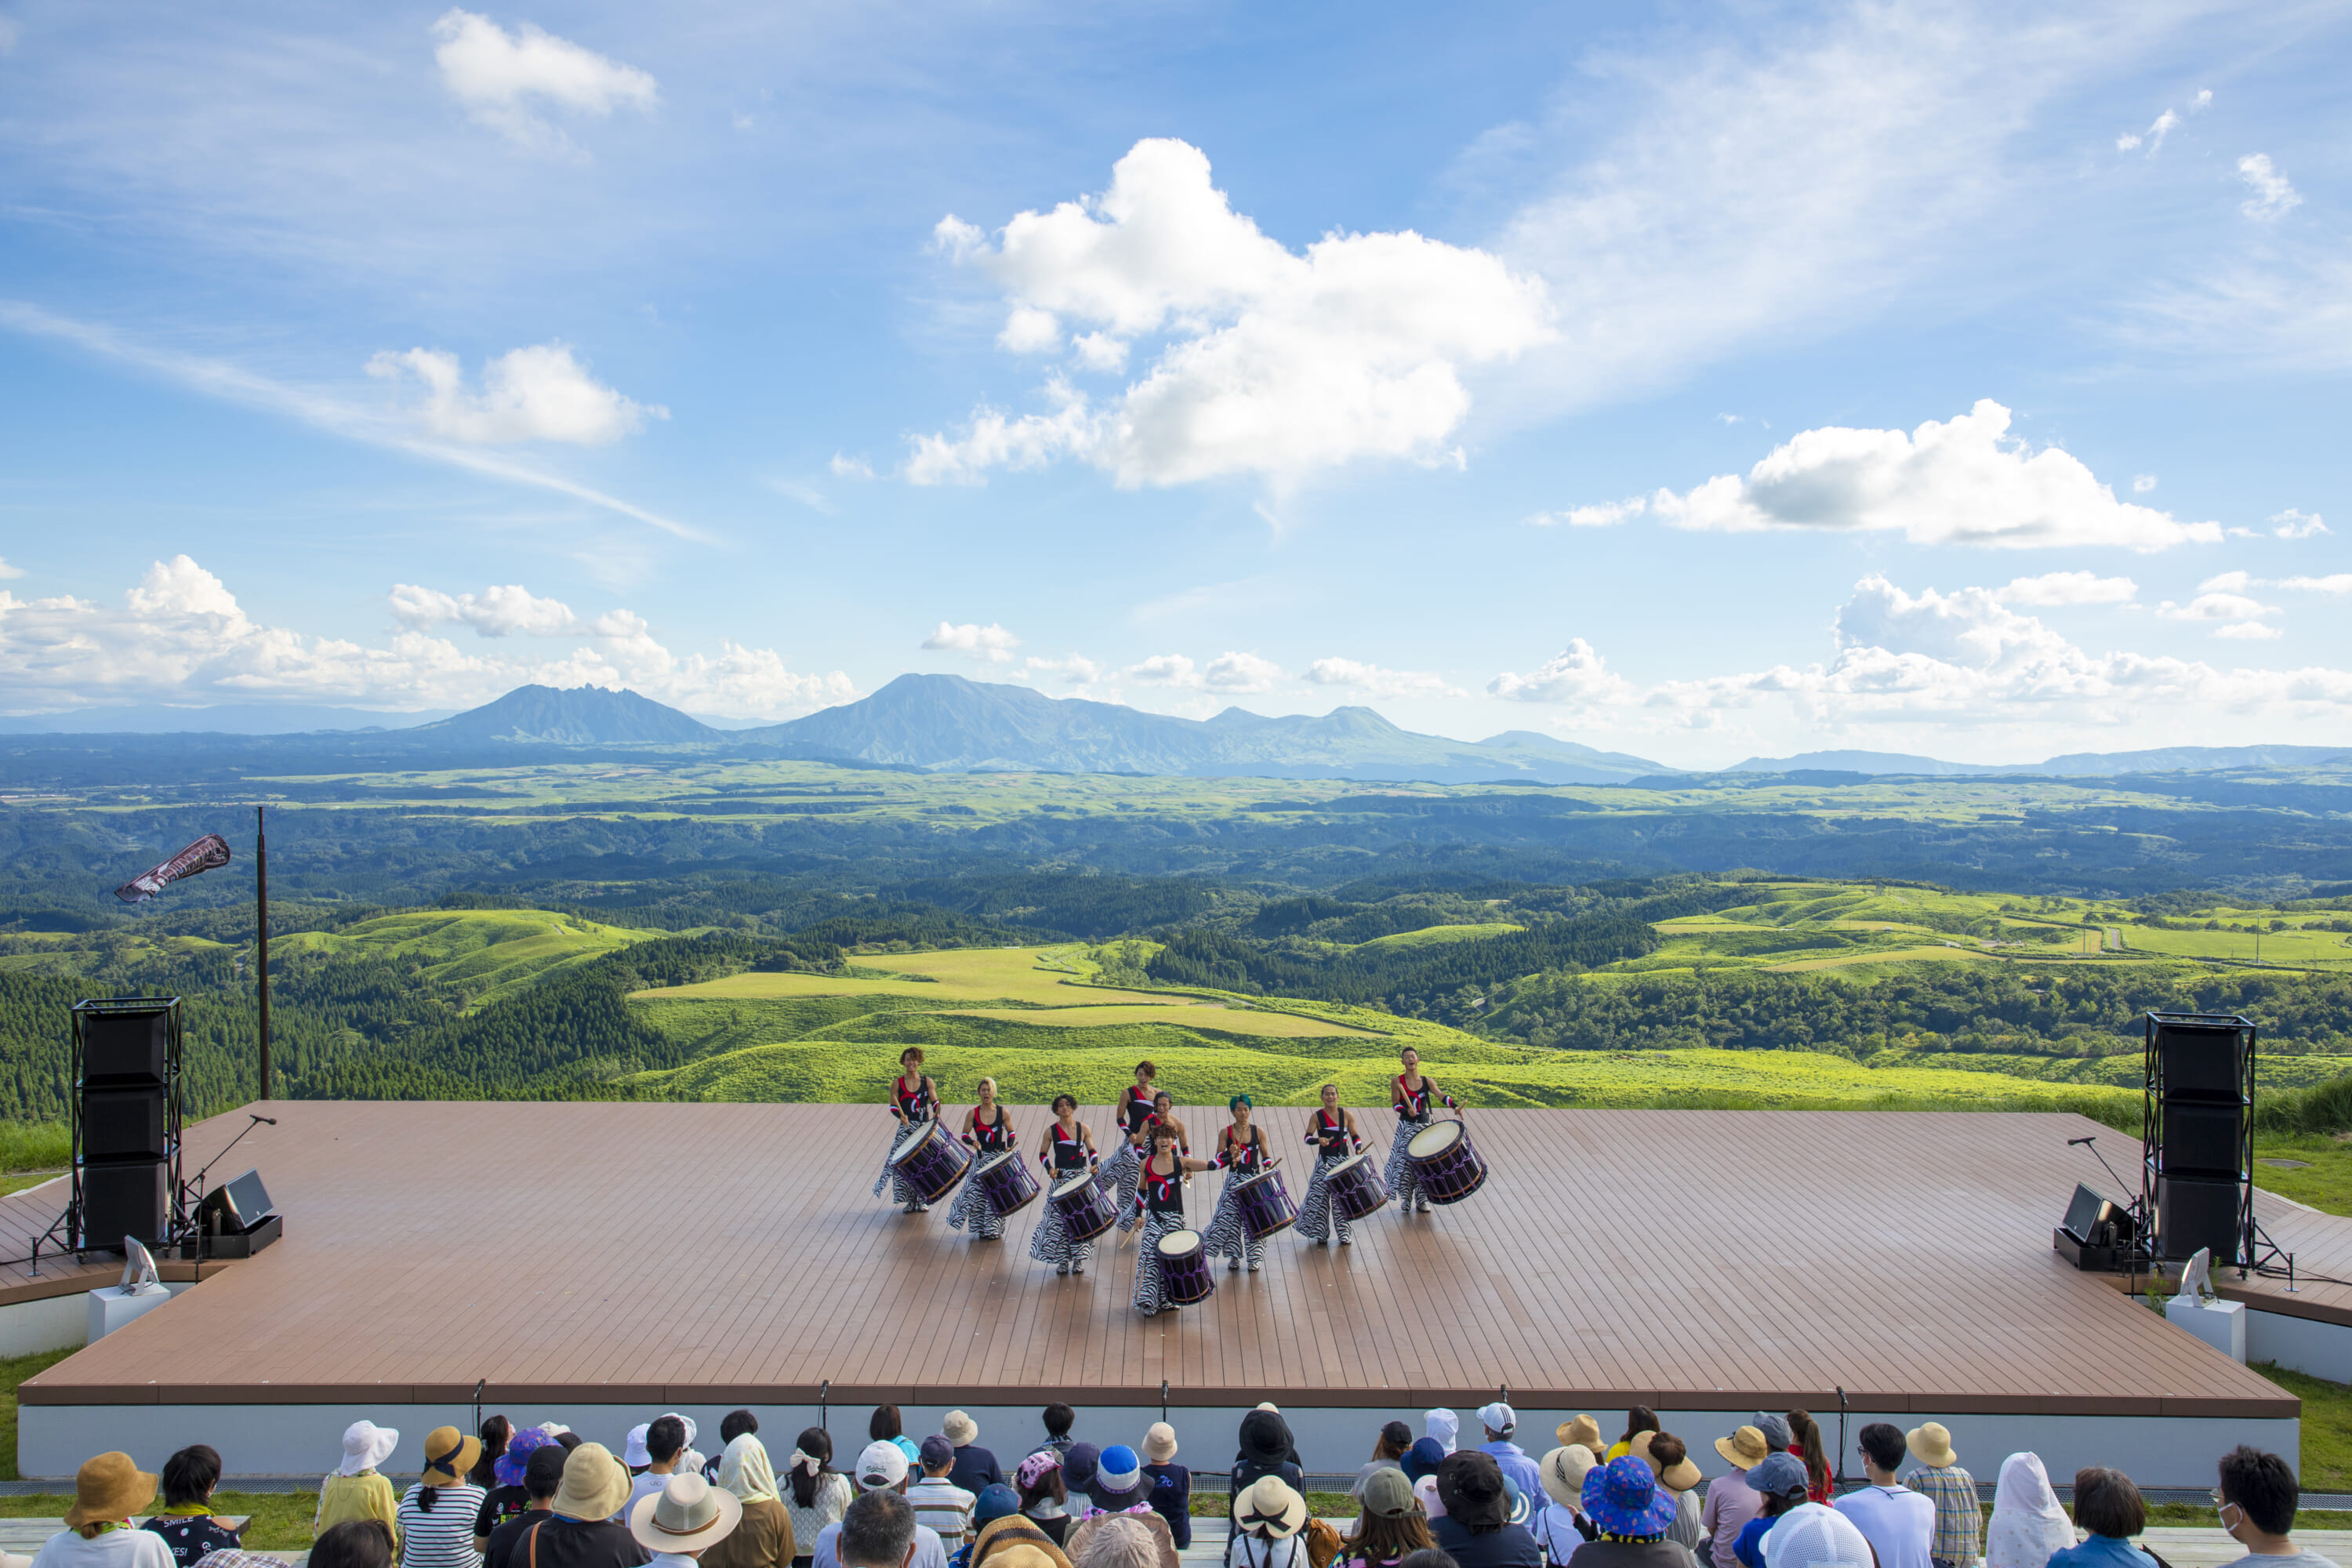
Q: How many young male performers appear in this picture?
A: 9